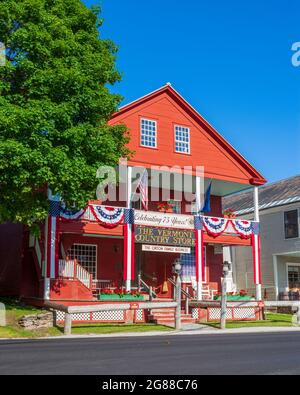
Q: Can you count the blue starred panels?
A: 4